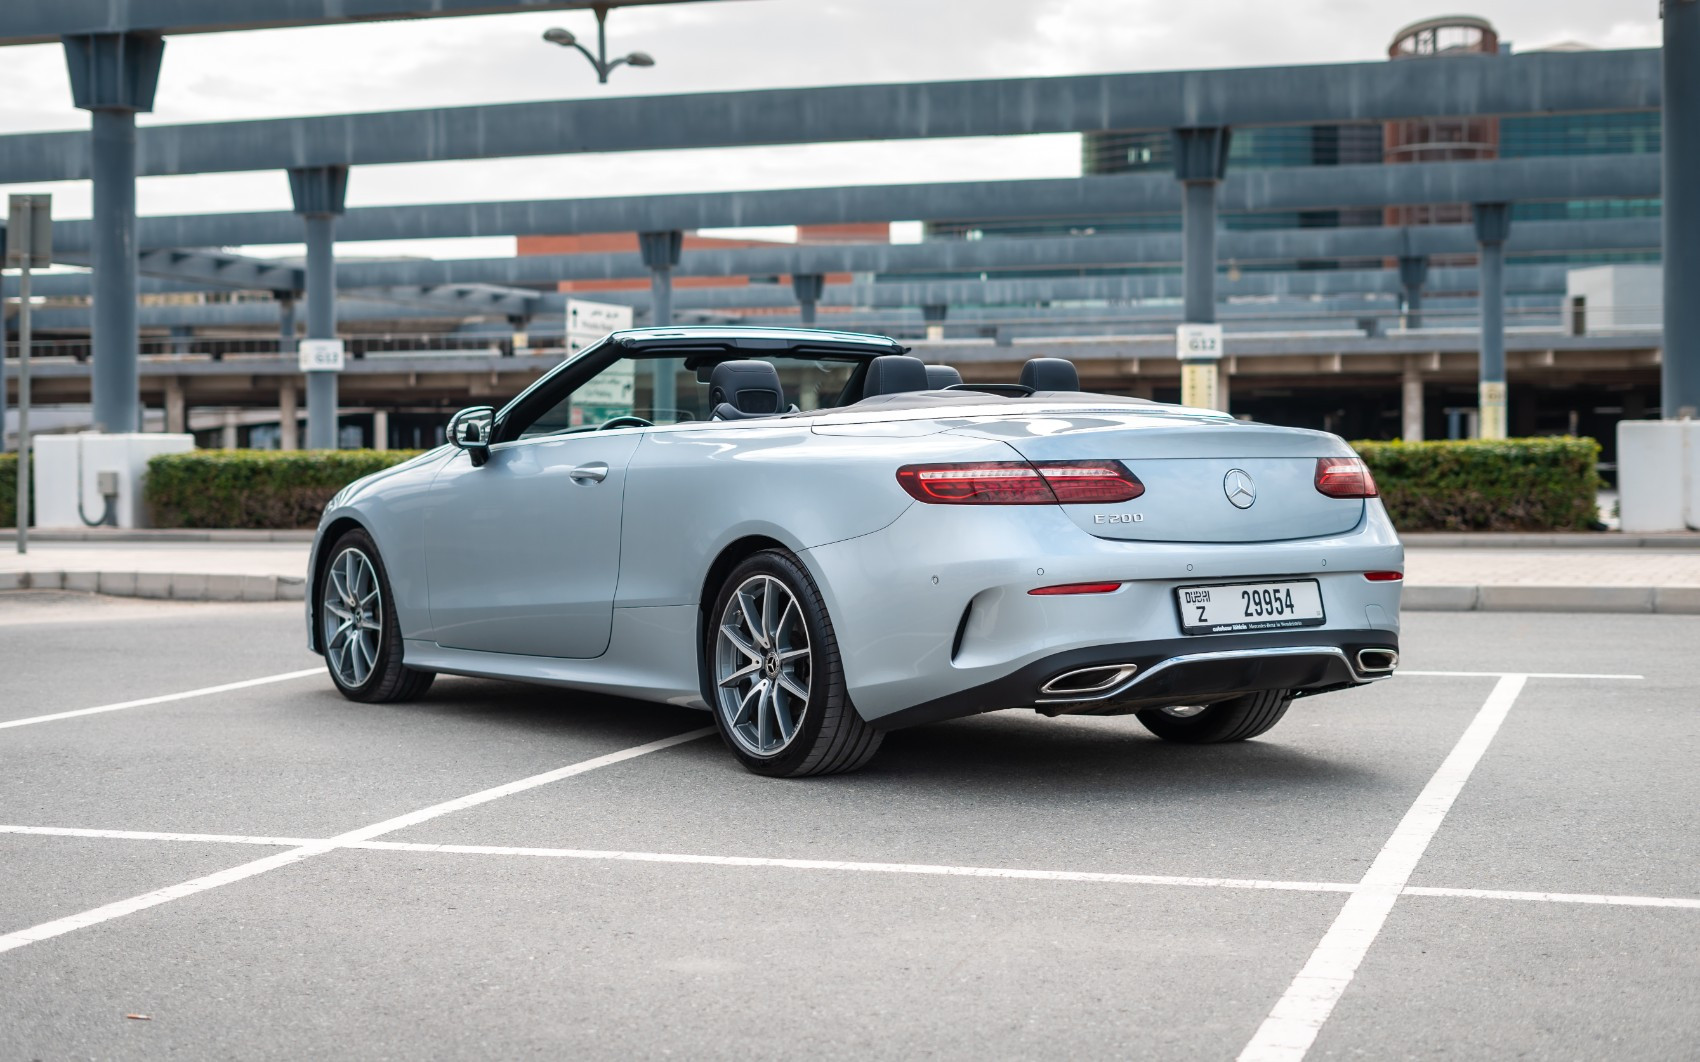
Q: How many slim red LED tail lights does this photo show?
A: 2